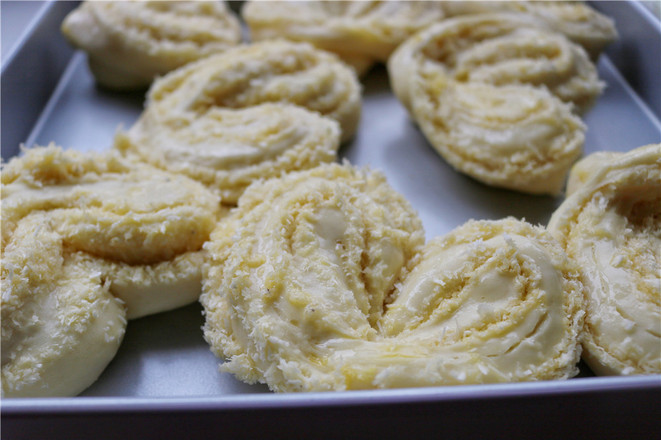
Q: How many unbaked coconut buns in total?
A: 8